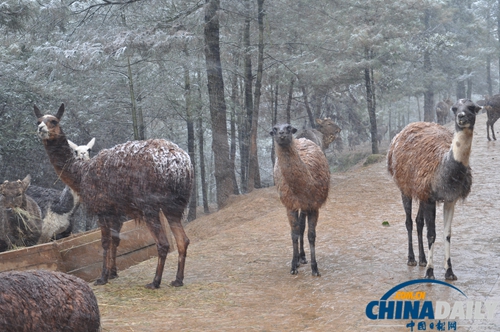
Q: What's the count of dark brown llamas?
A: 2